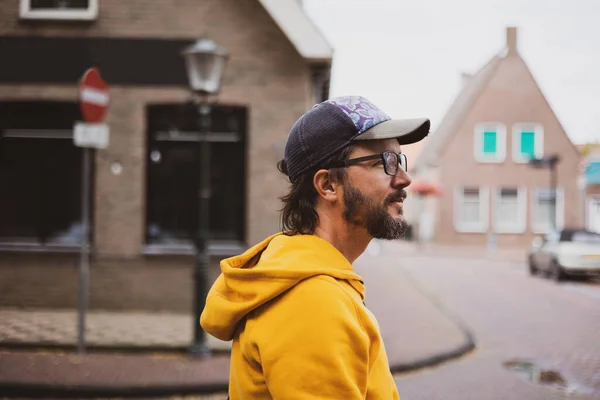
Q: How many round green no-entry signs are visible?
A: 0